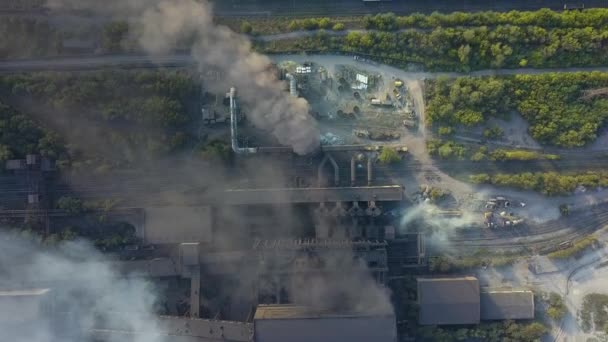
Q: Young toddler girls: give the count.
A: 0